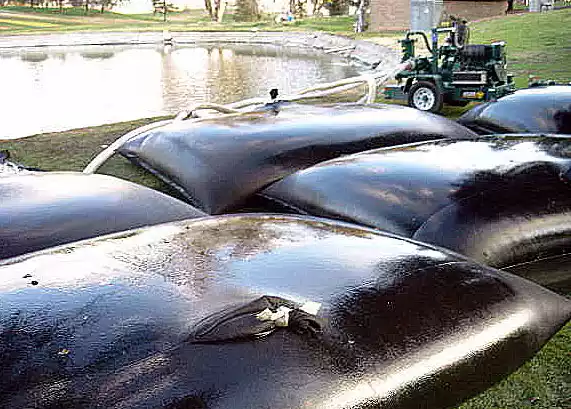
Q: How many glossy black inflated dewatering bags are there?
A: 5